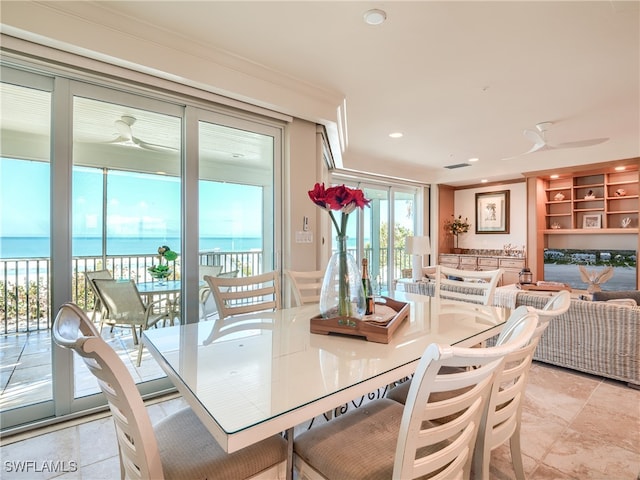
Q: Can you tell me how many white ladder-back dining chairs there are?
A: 6